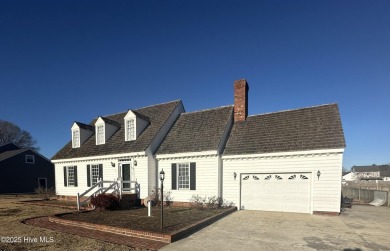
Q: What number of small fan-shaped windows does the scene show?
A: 6